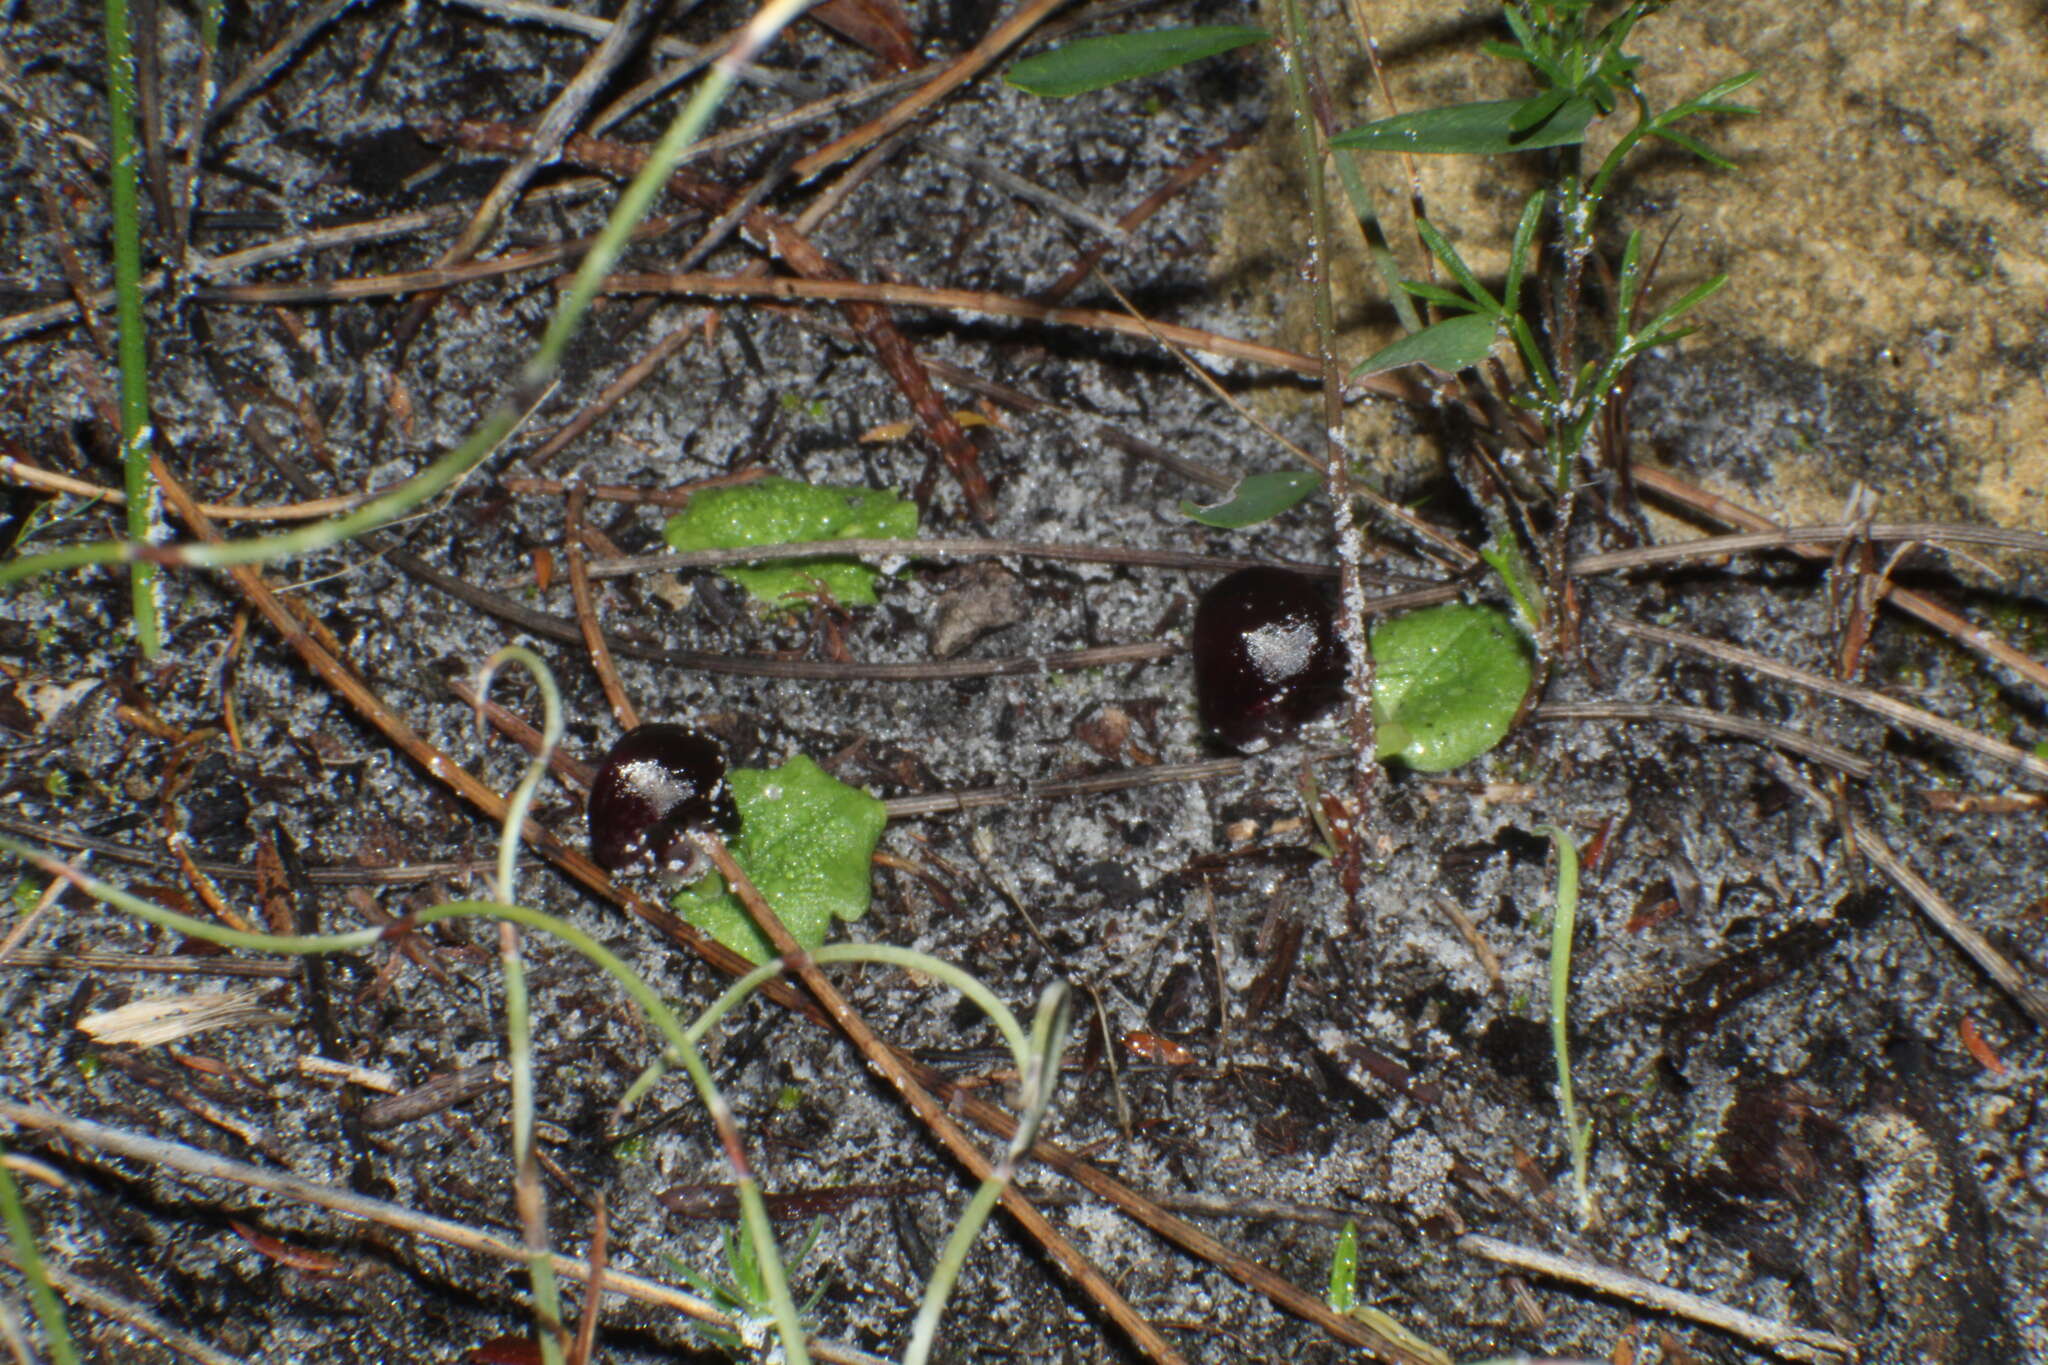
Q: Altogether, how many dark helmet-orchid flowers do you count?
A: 2